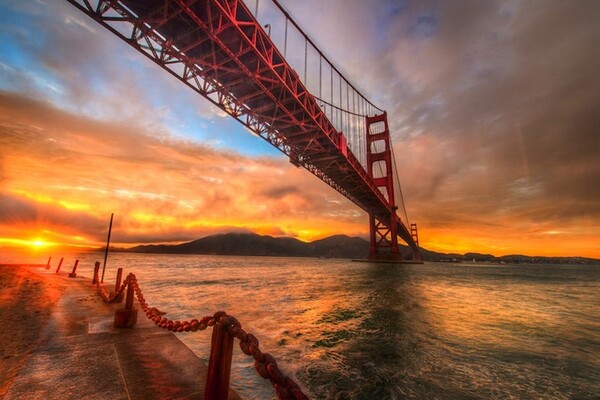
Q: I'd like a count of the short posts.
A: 7